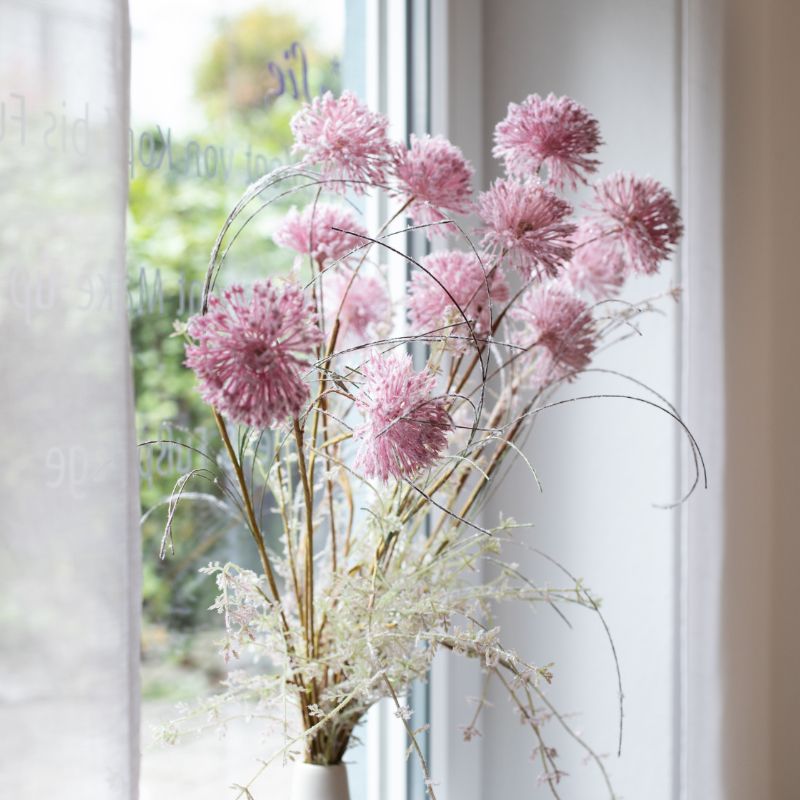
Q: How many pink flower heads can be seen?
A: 12